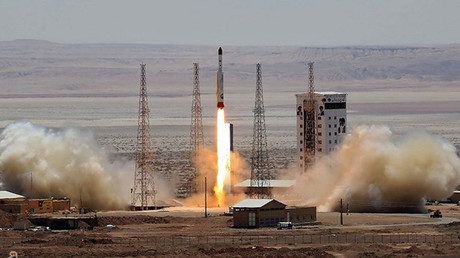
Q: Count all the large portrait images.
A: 3